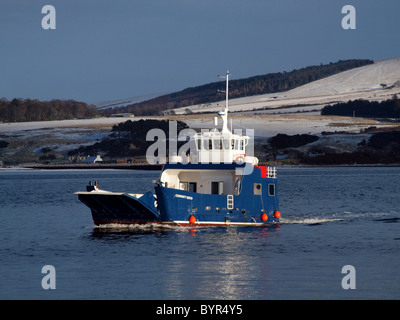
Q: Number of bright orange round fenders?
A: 3